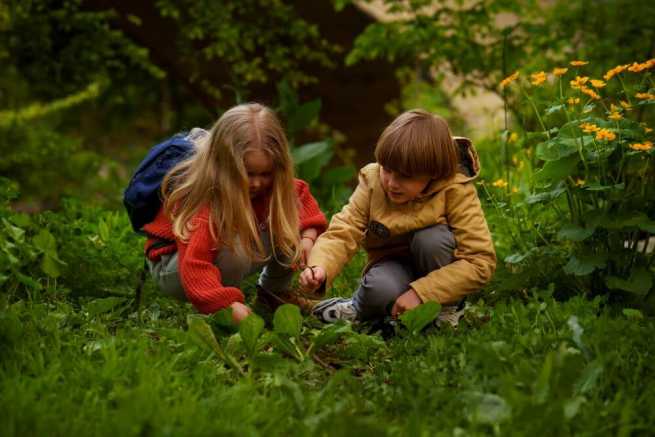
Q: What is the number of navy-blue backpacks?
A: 1